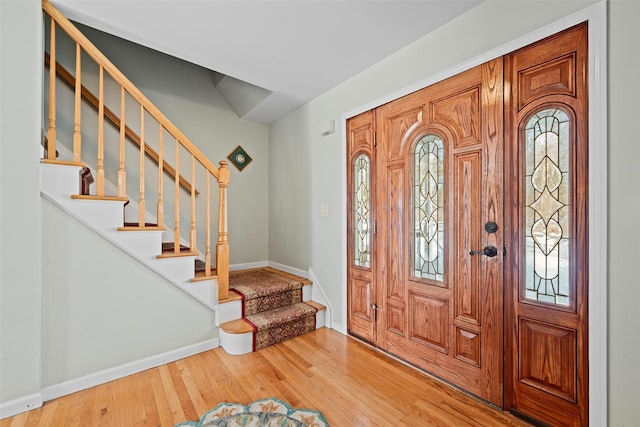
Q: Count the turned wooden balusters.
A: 9